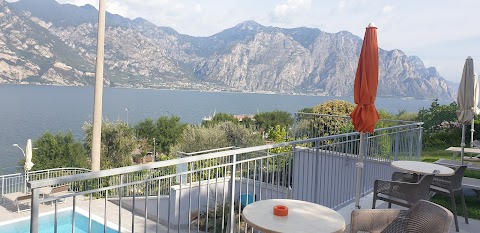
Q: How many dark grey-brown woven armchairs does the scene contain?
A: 3